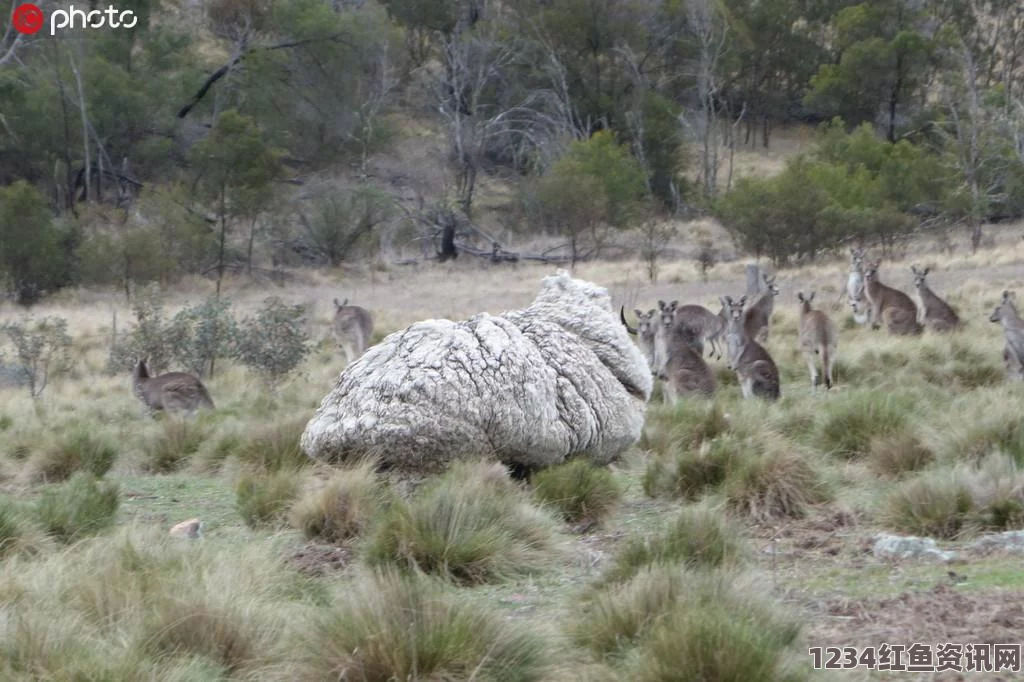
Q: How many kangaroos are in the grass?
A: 12